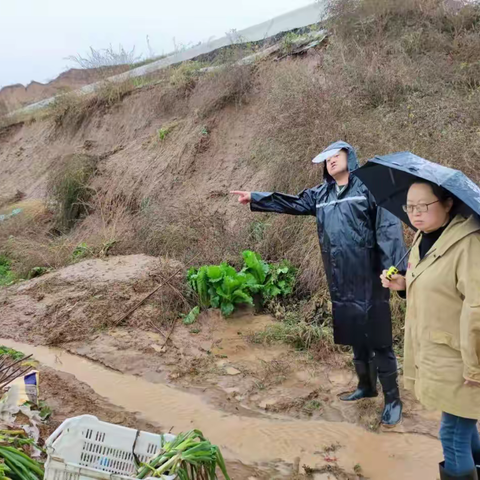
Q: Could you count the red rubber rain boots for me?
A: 0